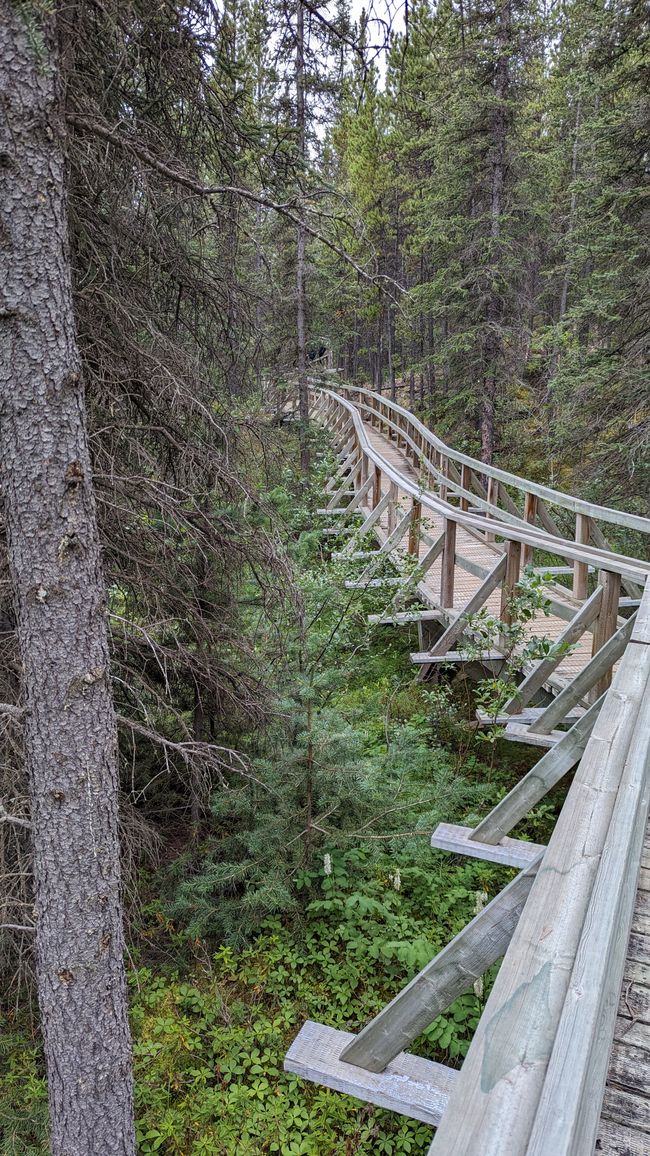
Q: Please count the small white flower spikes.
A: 4